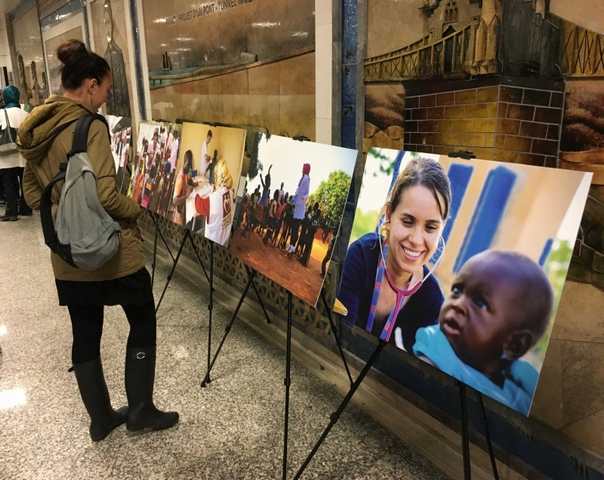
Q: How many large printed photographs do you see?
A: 5